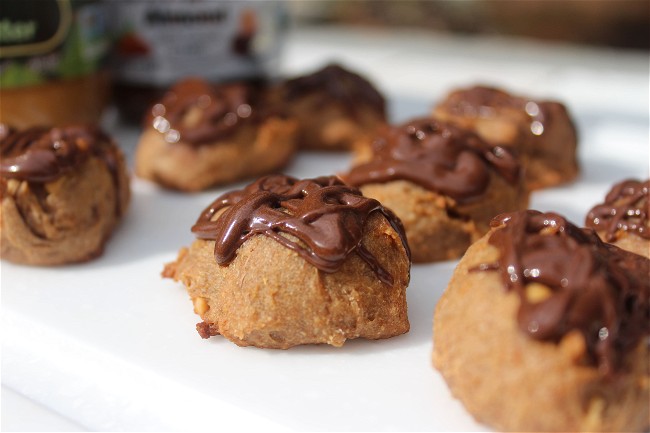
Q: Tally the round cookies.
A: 8